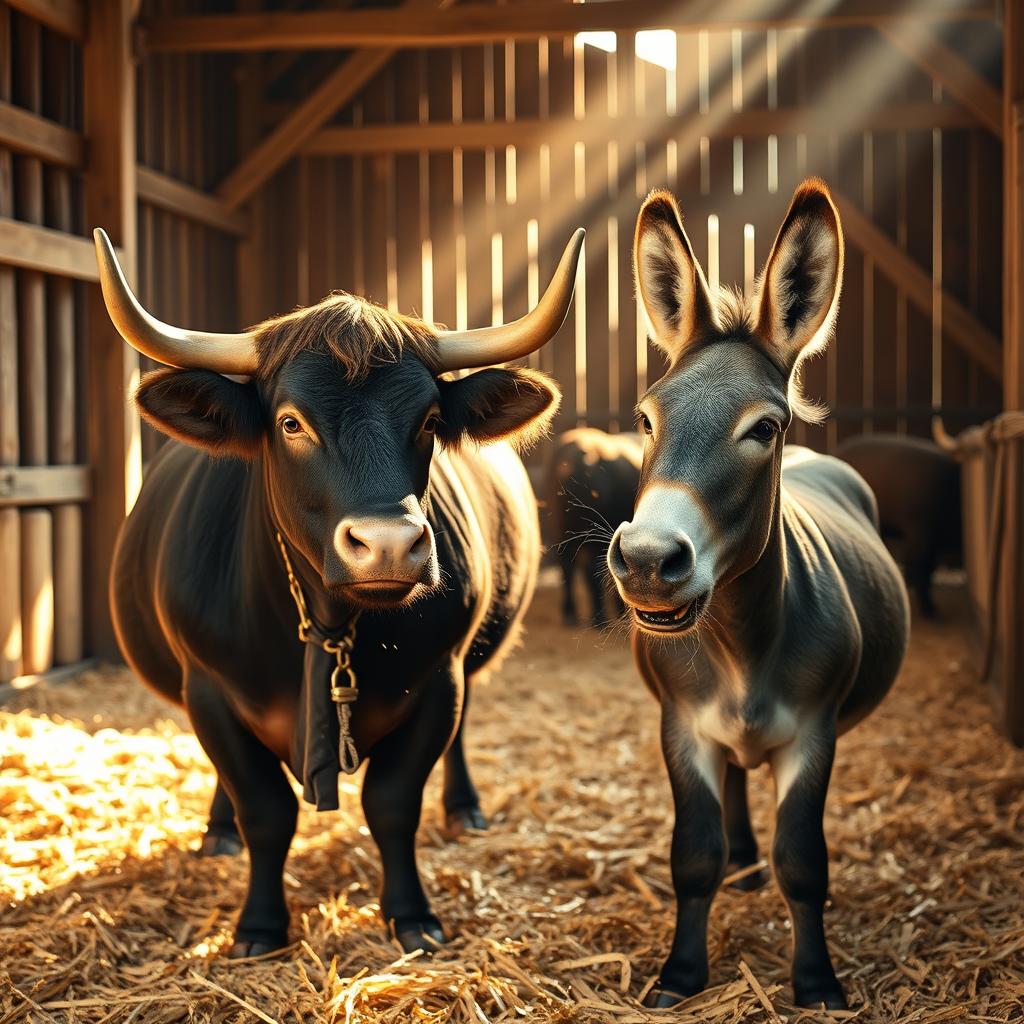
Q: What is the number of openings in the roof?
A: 2